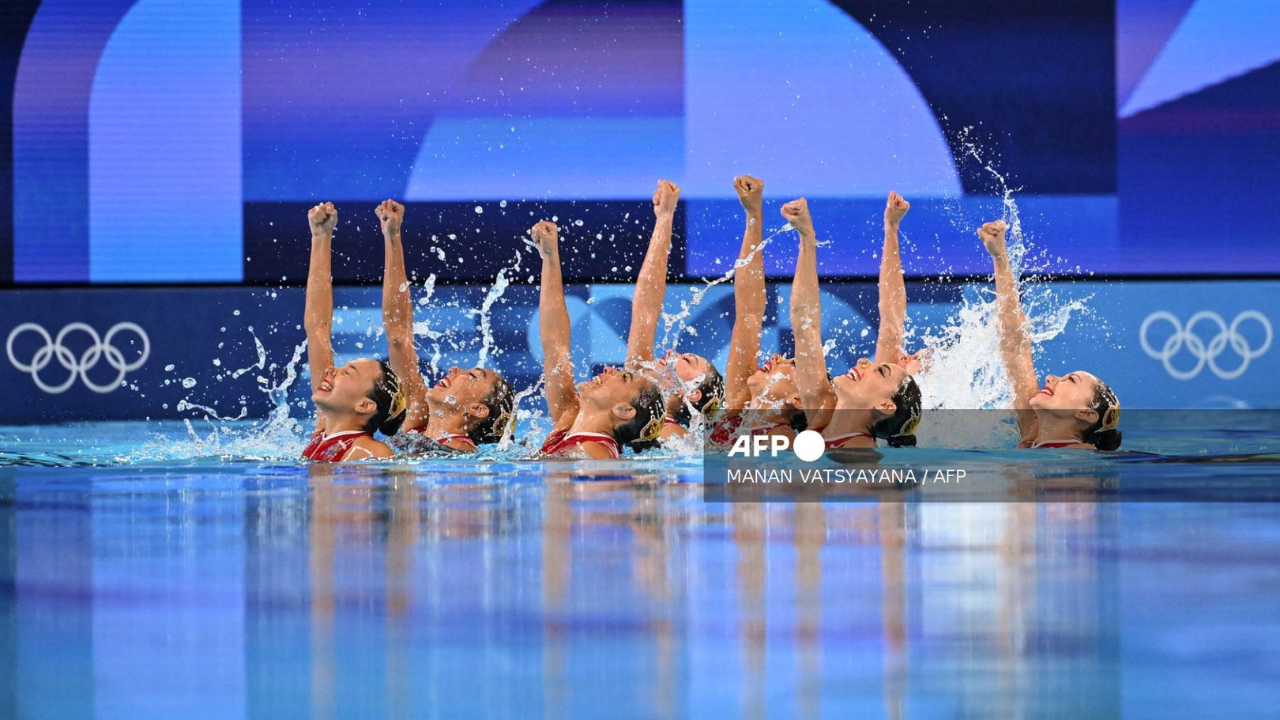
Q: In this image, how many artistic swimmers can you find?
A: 8